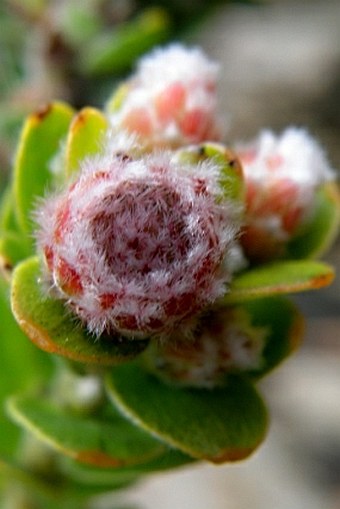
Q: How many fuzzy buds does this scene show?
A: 4